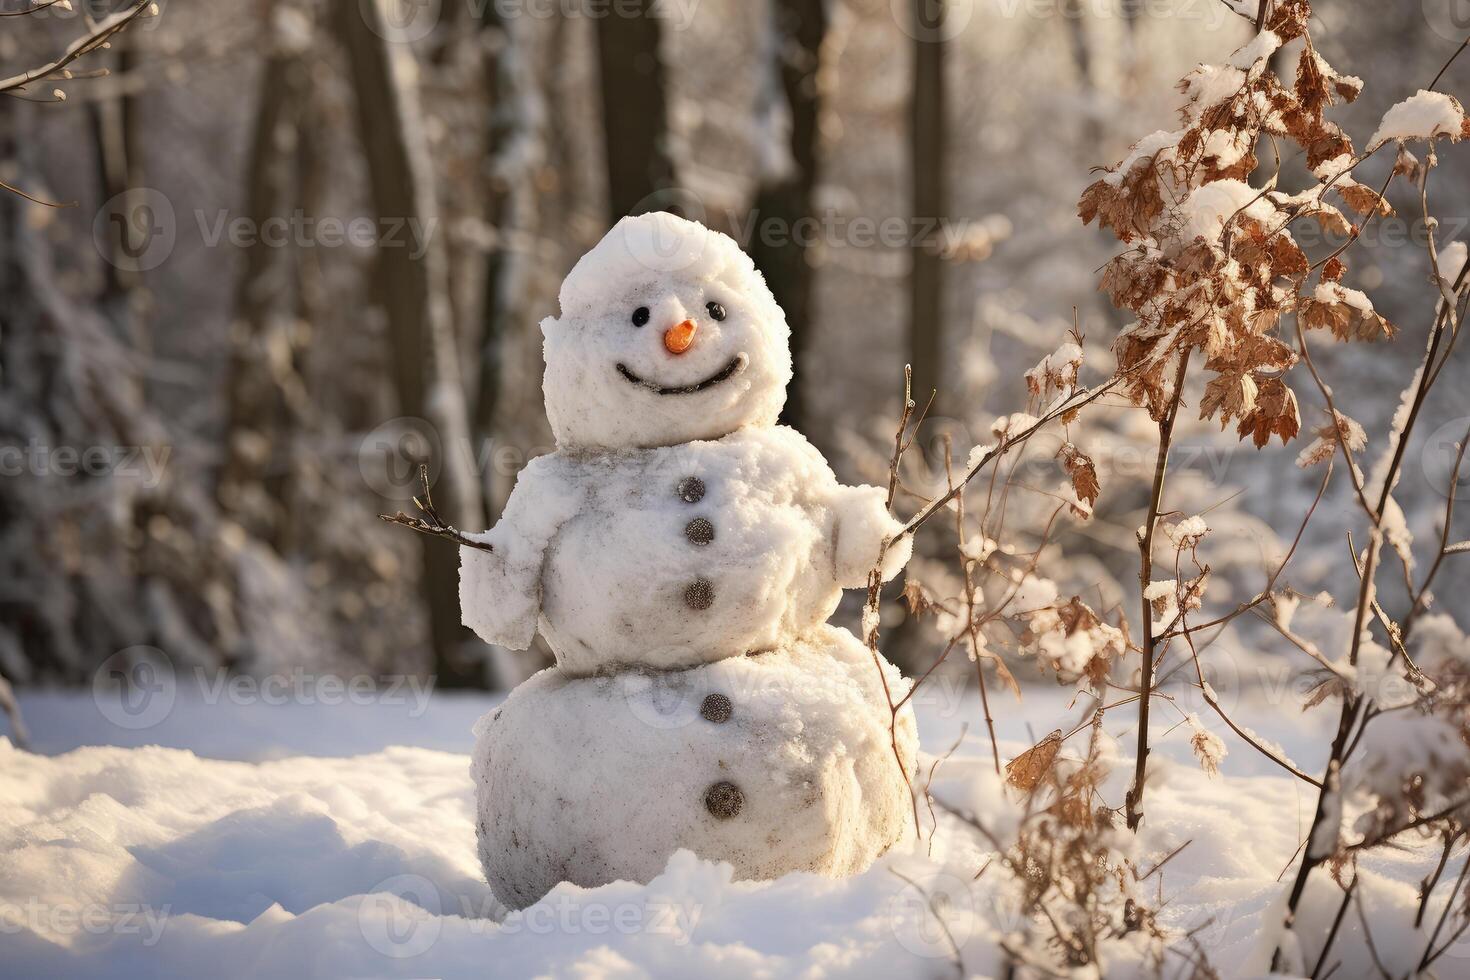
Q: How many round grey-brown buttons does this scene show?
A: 5